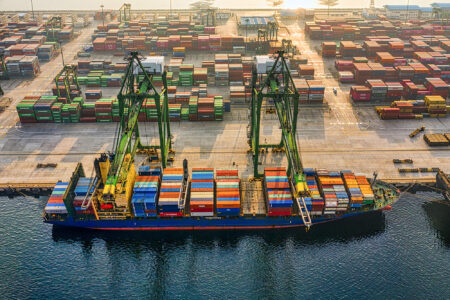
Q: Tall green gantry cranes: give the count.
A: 2